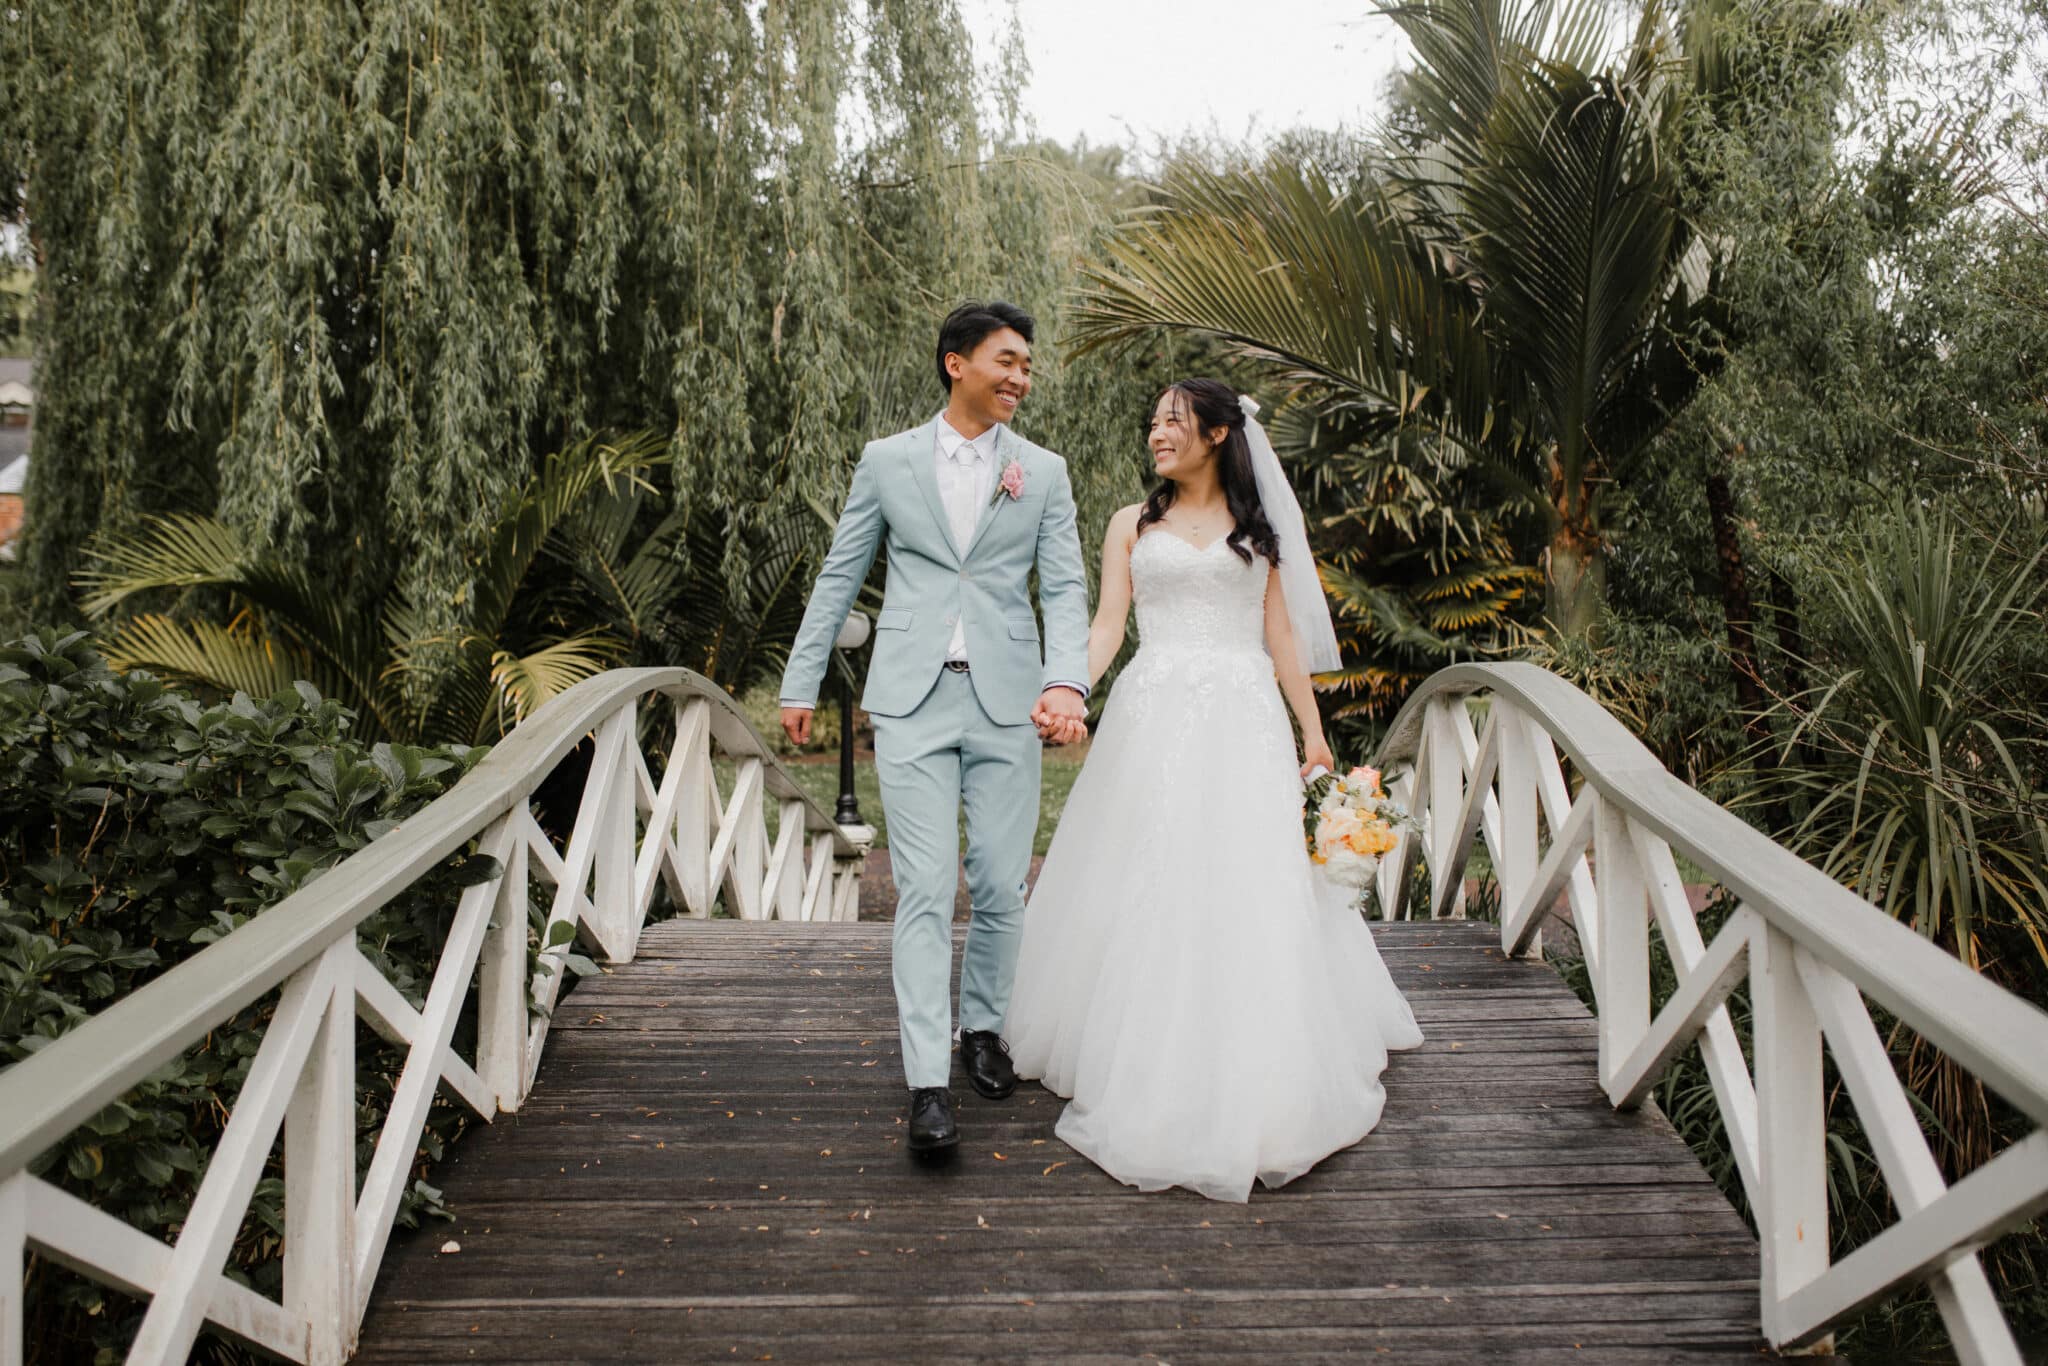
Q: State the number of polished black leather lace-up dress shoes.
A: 2